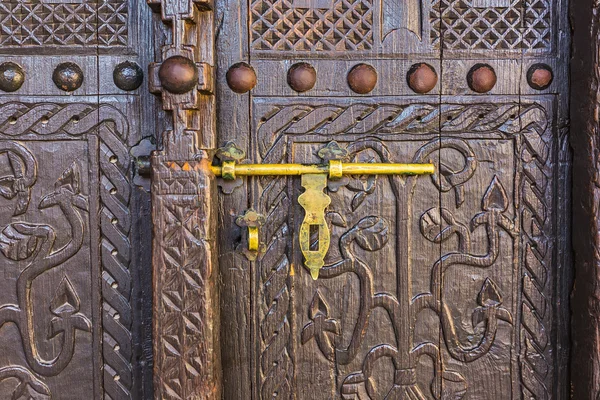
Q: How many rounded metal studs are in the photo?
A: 10